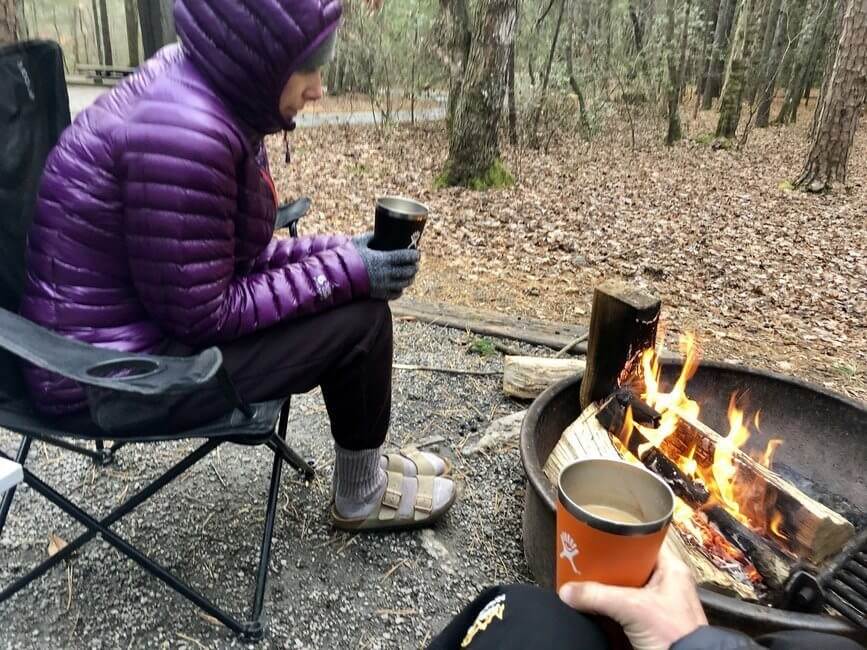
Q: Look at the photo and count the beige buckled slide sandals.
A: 2